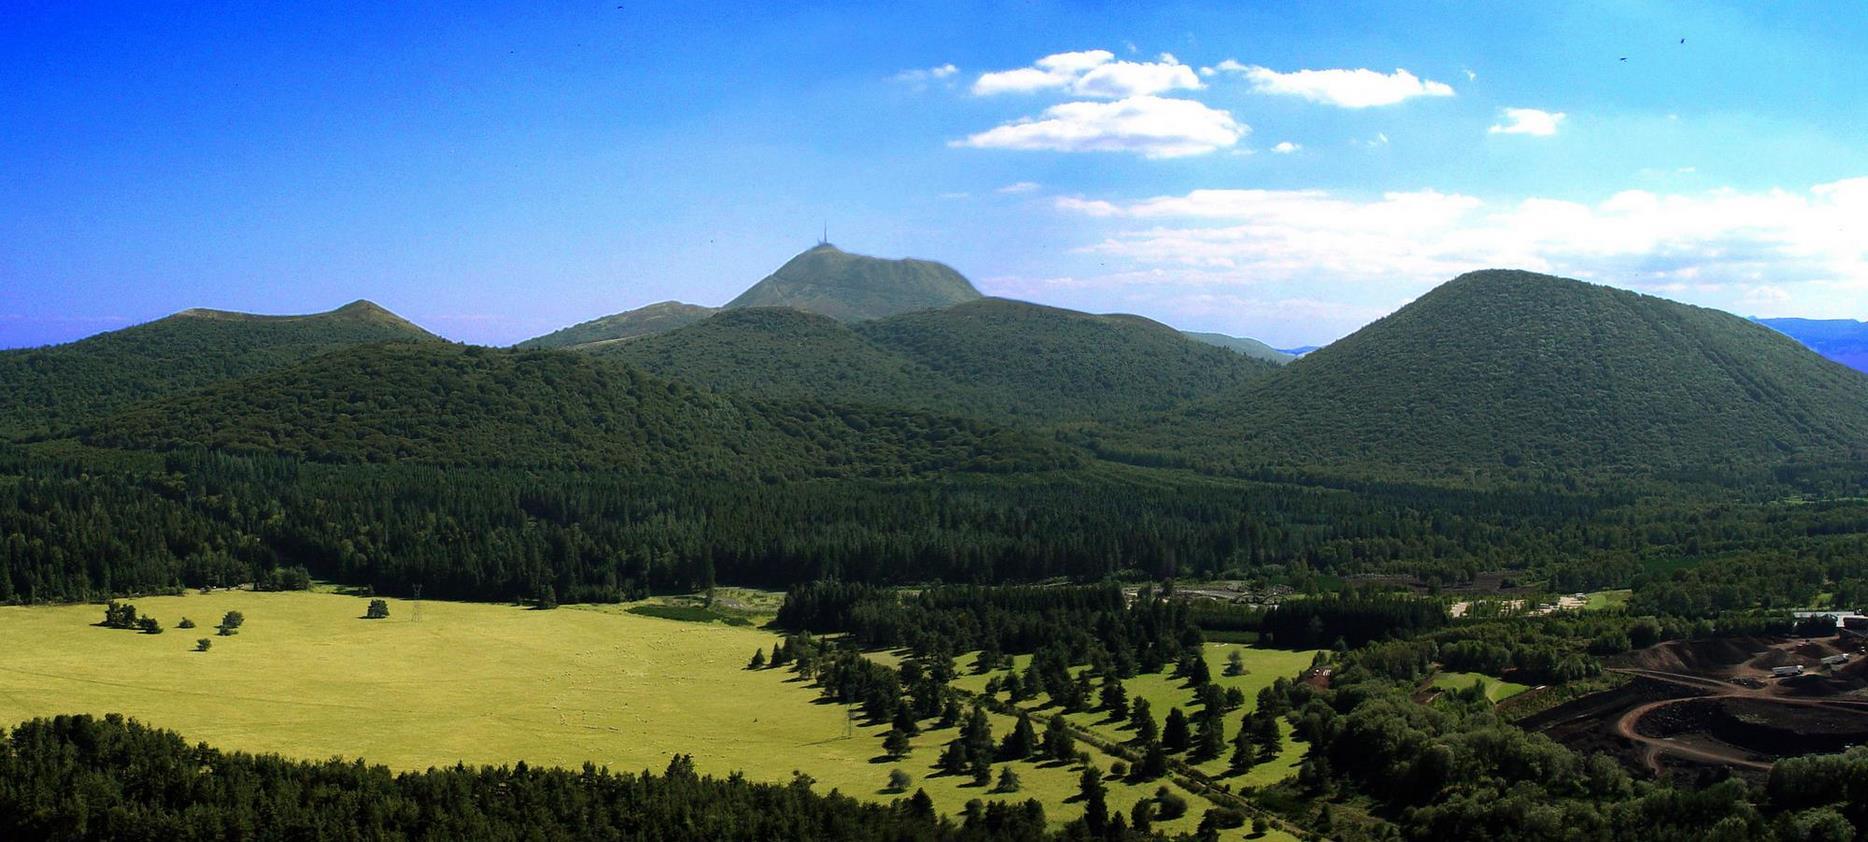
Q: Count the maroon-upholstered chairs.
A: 0